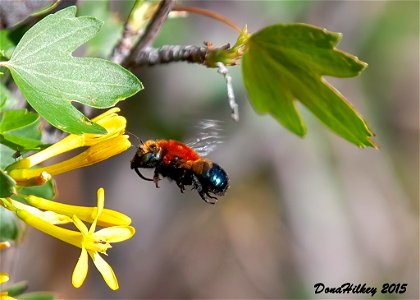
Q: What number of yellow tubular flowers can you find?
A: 4